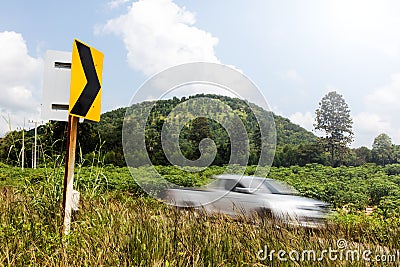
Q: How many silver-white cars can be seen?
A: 1